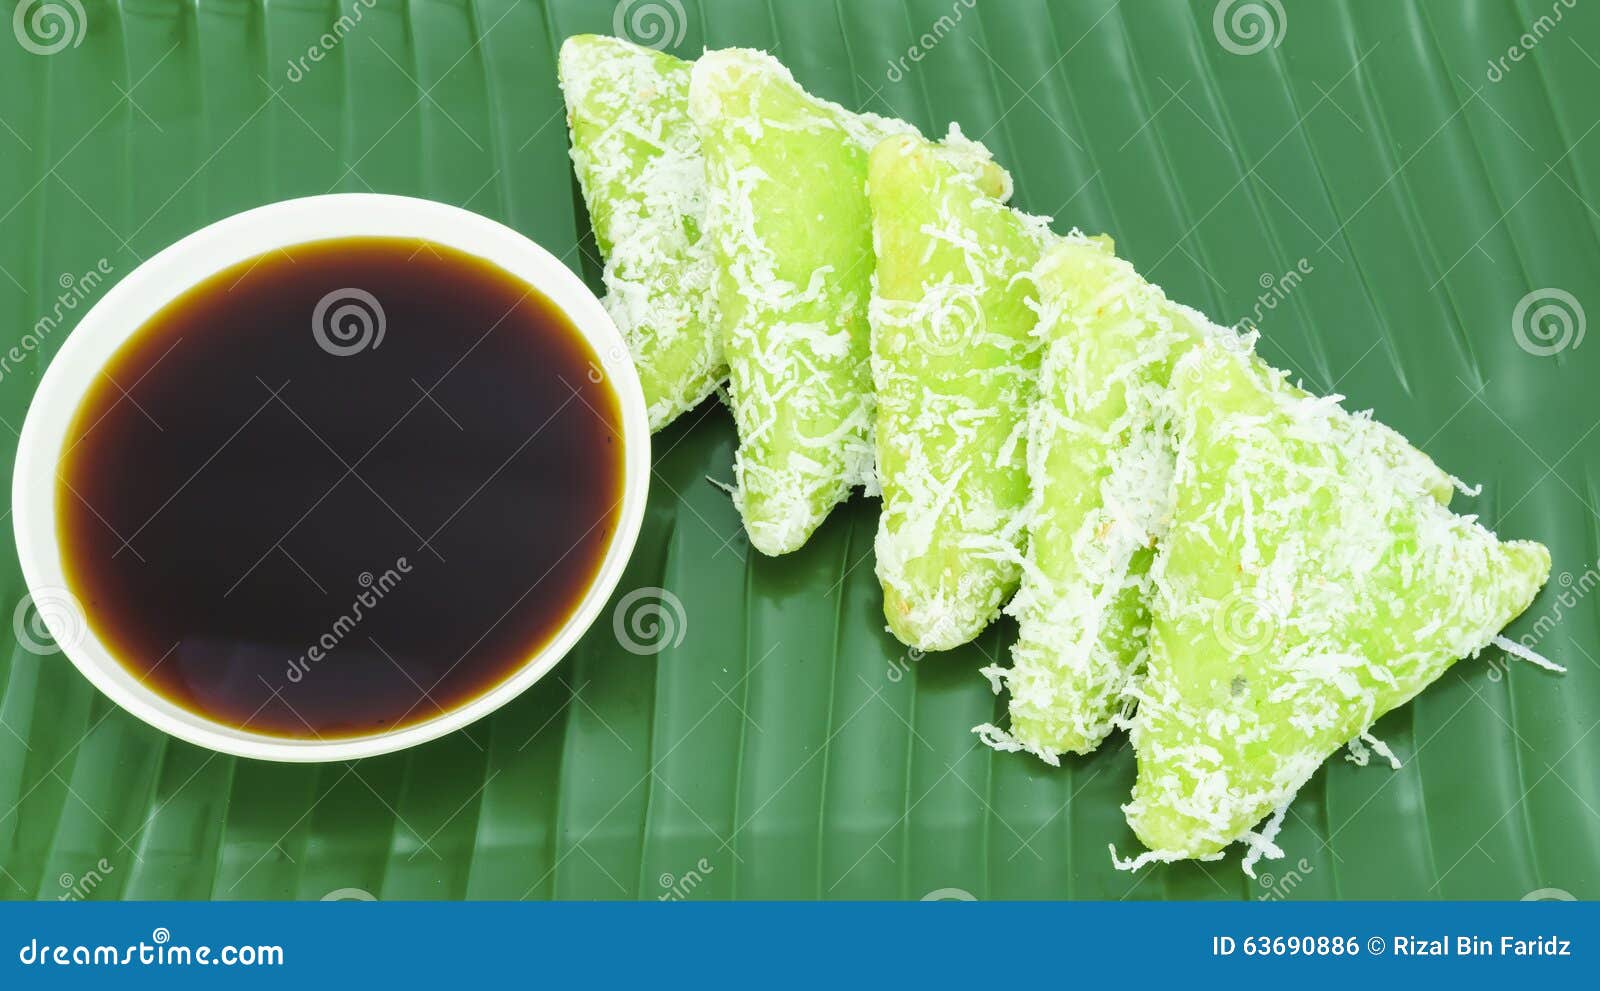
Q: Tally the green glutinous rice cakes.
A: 5